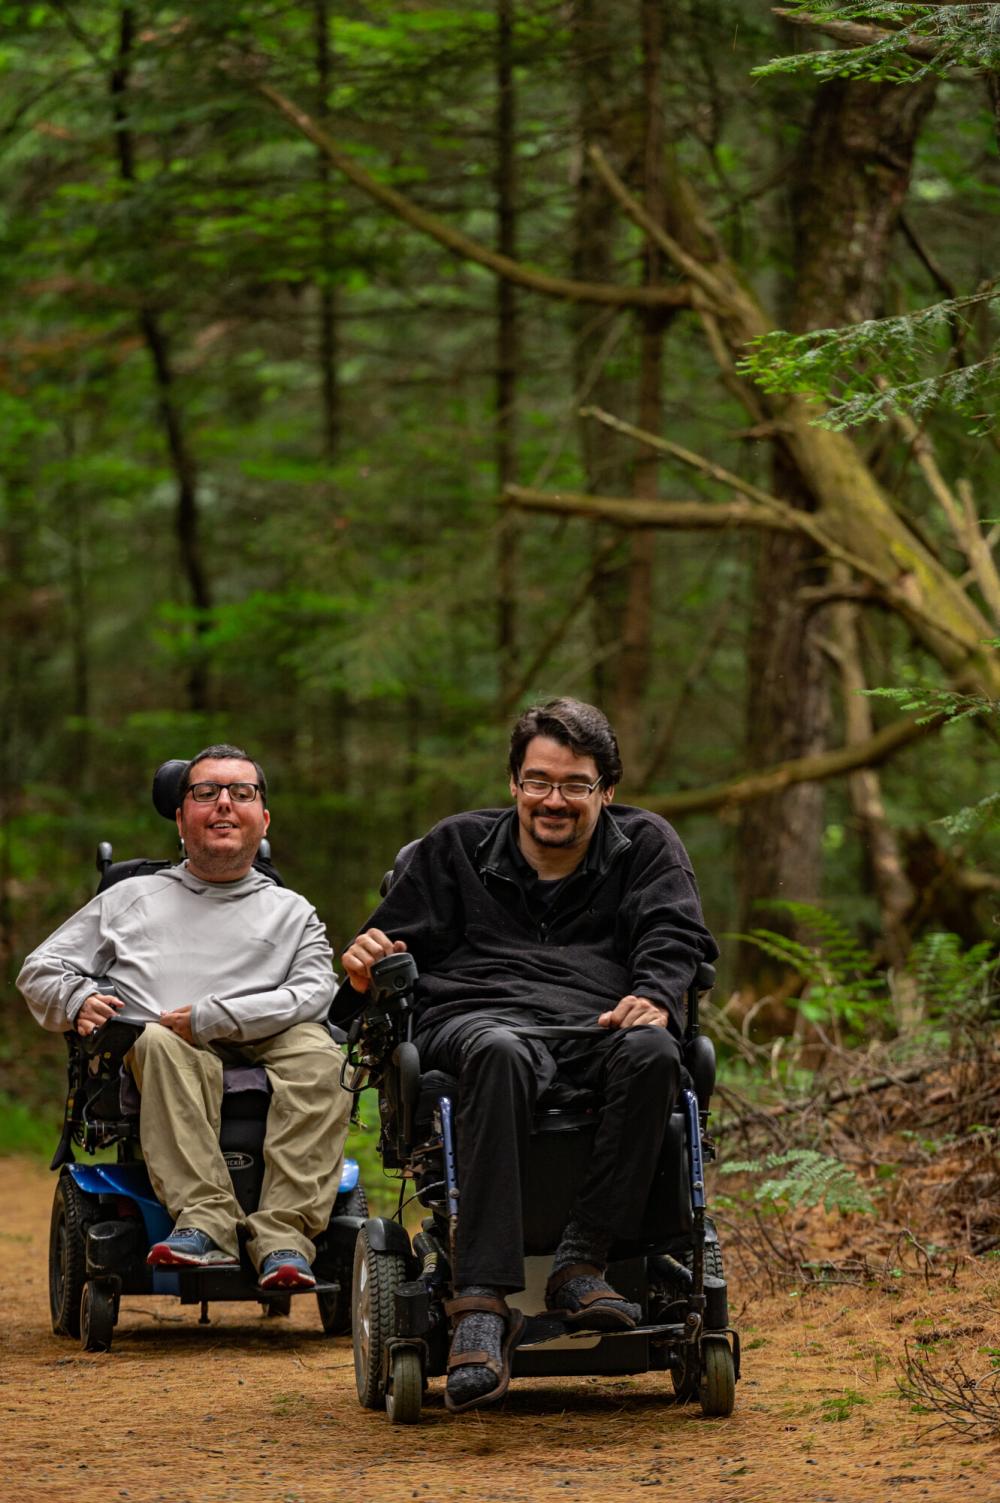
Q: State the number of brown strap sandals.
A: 2